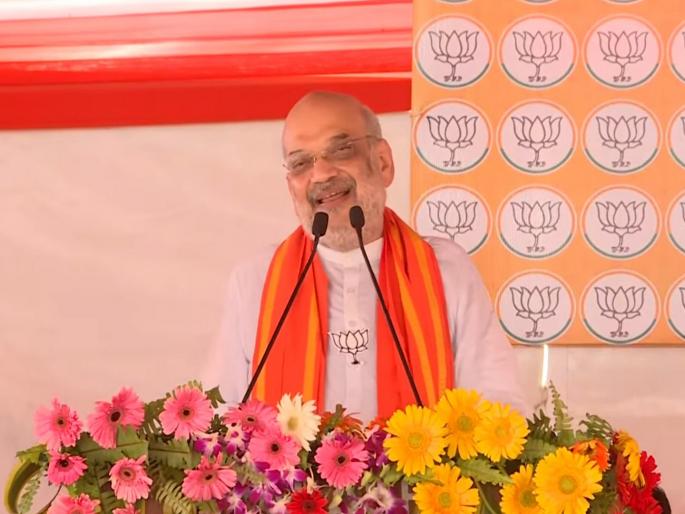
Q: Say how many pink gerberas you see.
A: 11